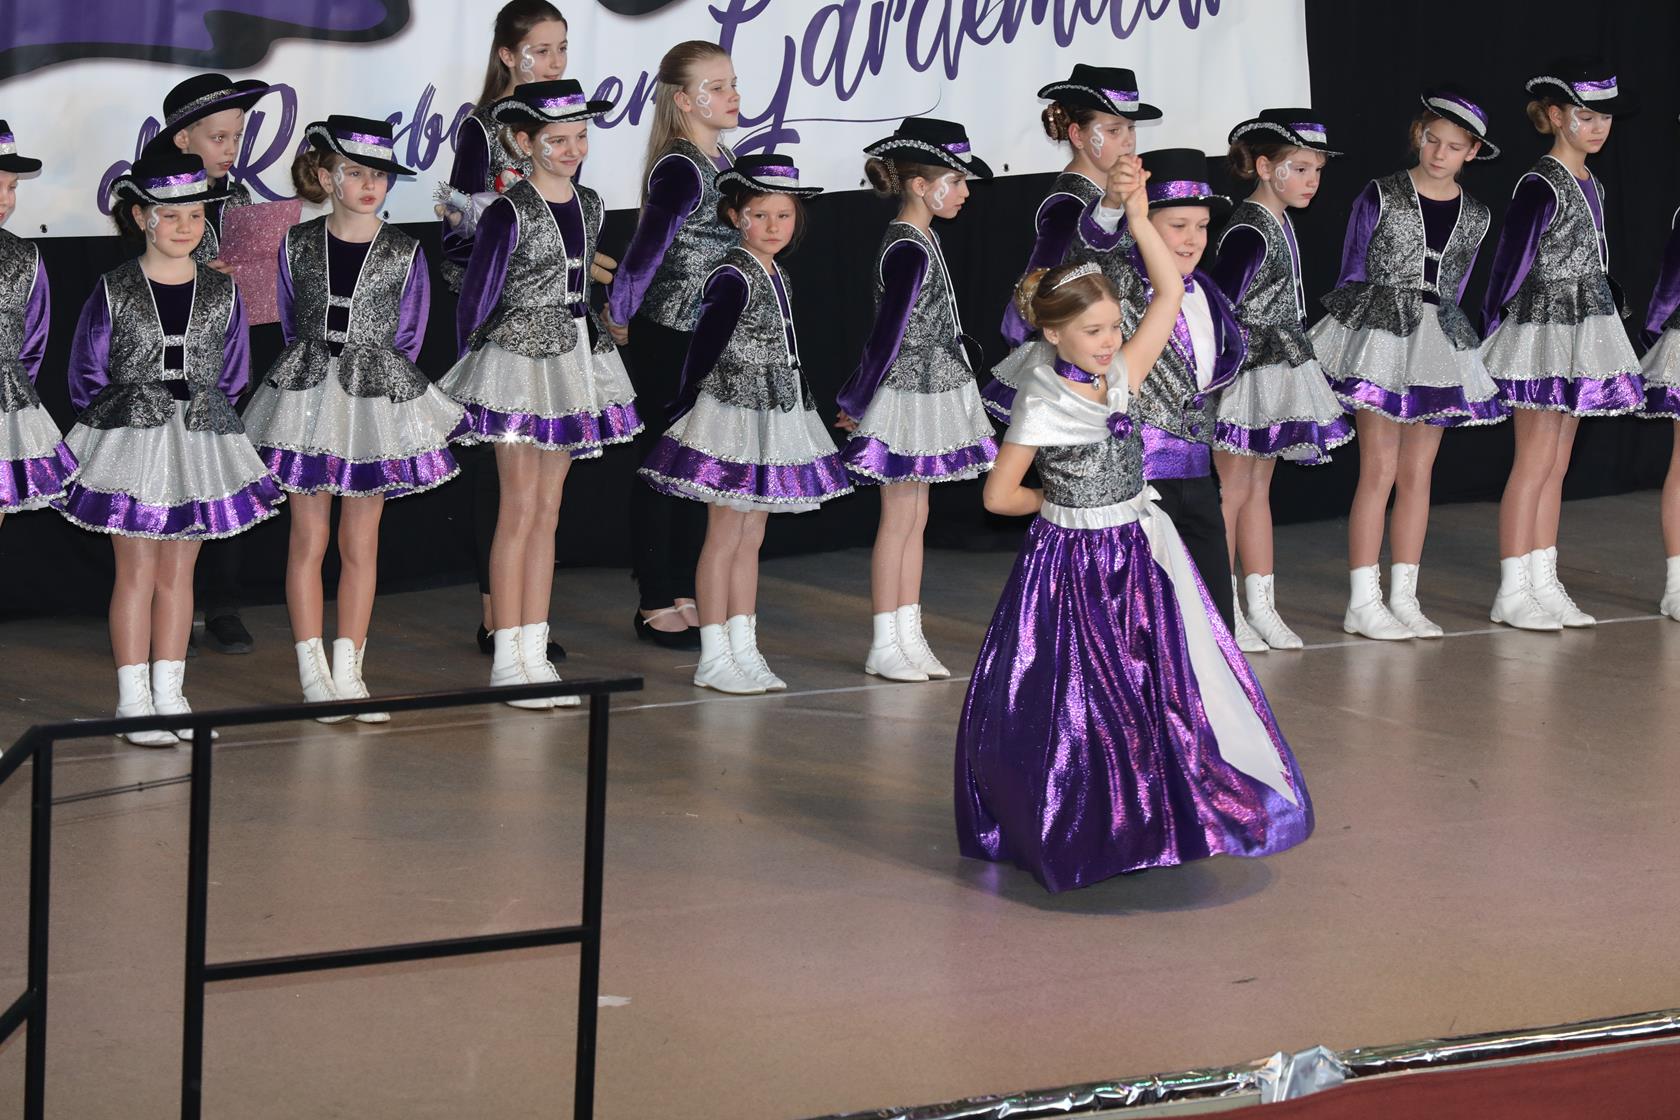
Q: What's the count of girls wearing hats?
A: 10